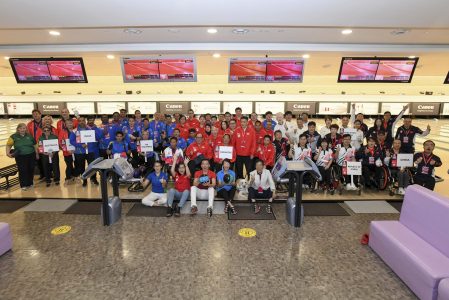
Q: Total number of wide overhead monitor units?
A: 4